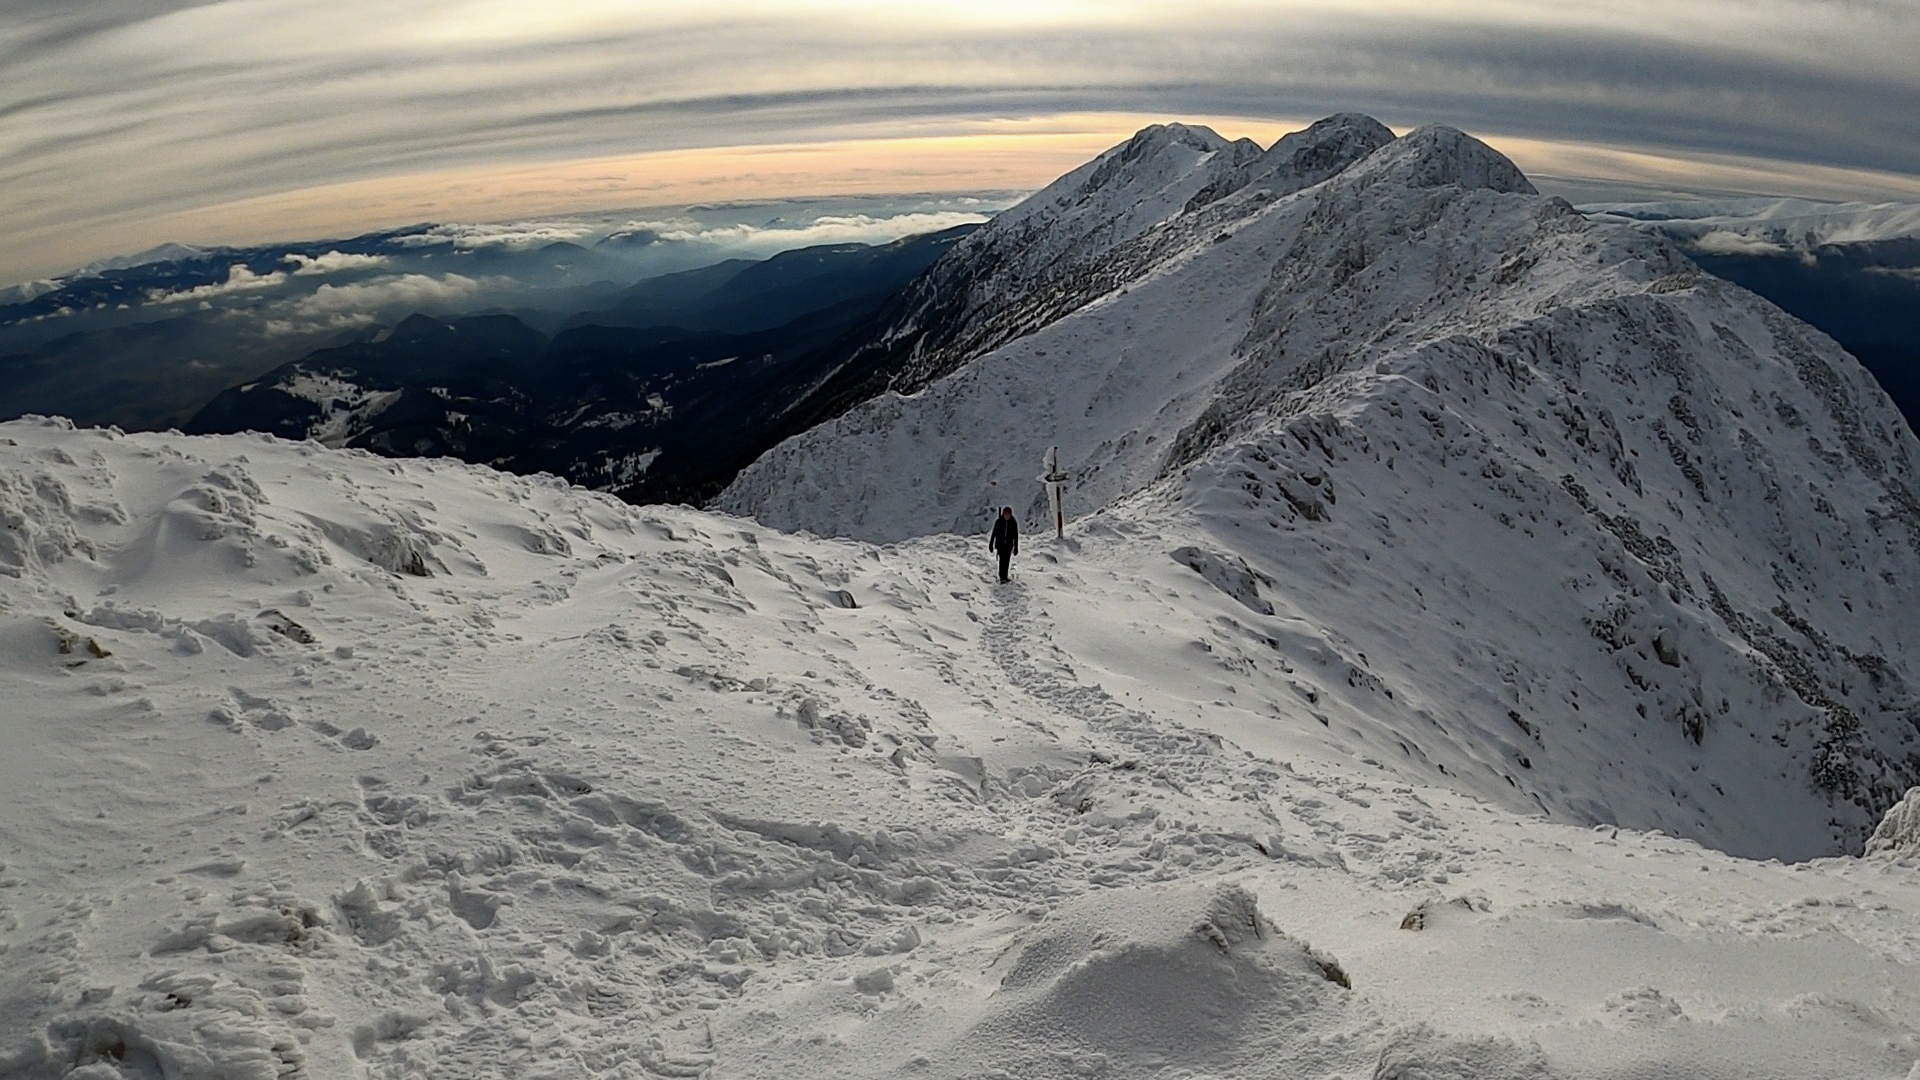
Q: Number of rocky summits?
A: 3